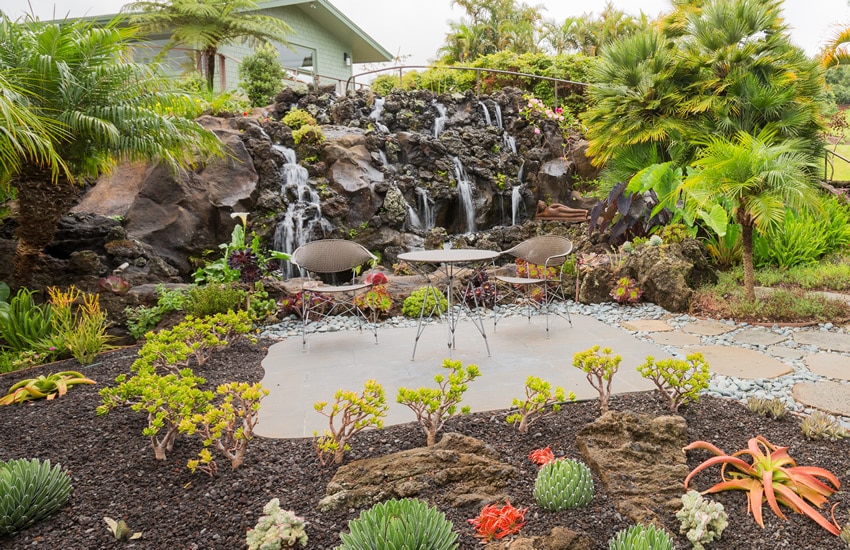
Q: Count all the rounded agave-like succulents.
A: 4